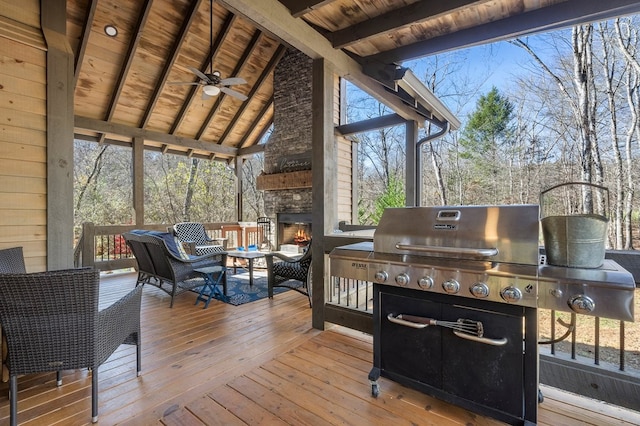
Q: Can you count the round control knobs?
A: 7